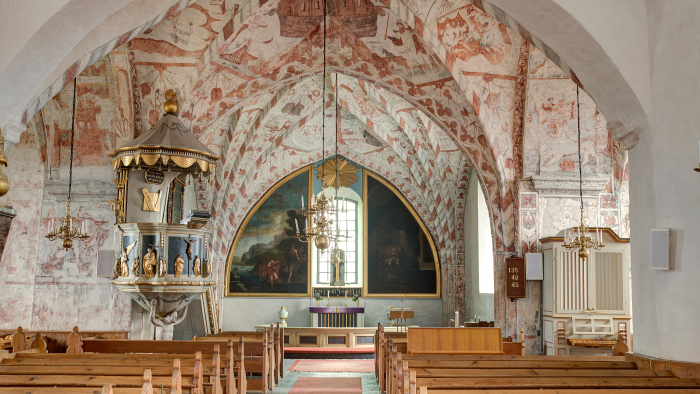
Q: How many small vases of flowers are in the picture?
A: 2